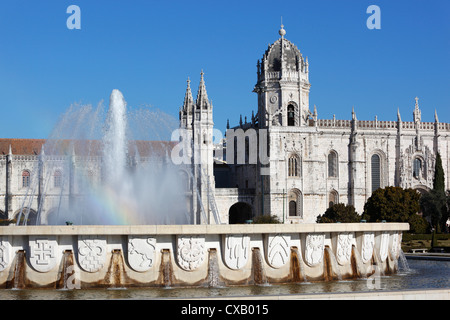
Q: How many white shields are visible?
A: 12